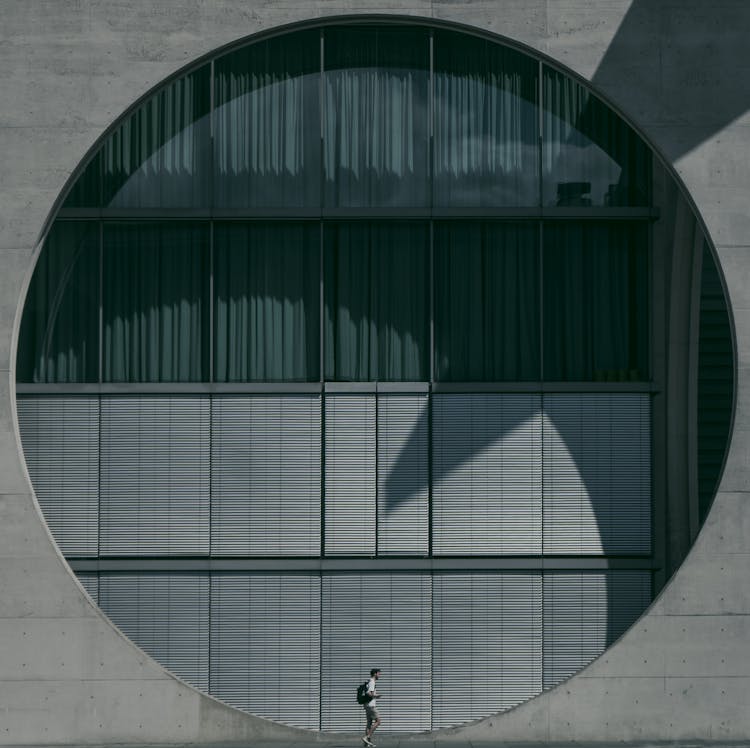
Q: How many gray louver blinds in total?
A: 13